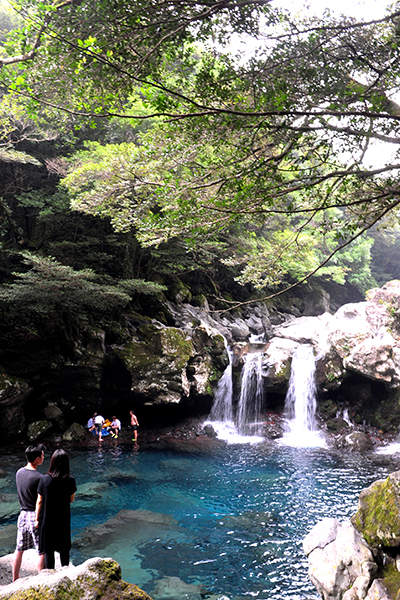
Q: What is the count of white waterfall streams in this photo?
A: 3